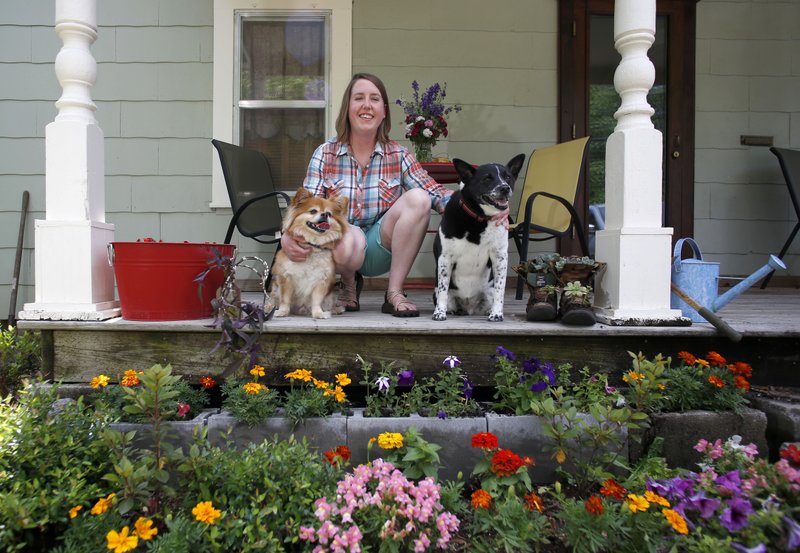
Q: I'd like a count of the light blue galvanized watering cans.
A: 1